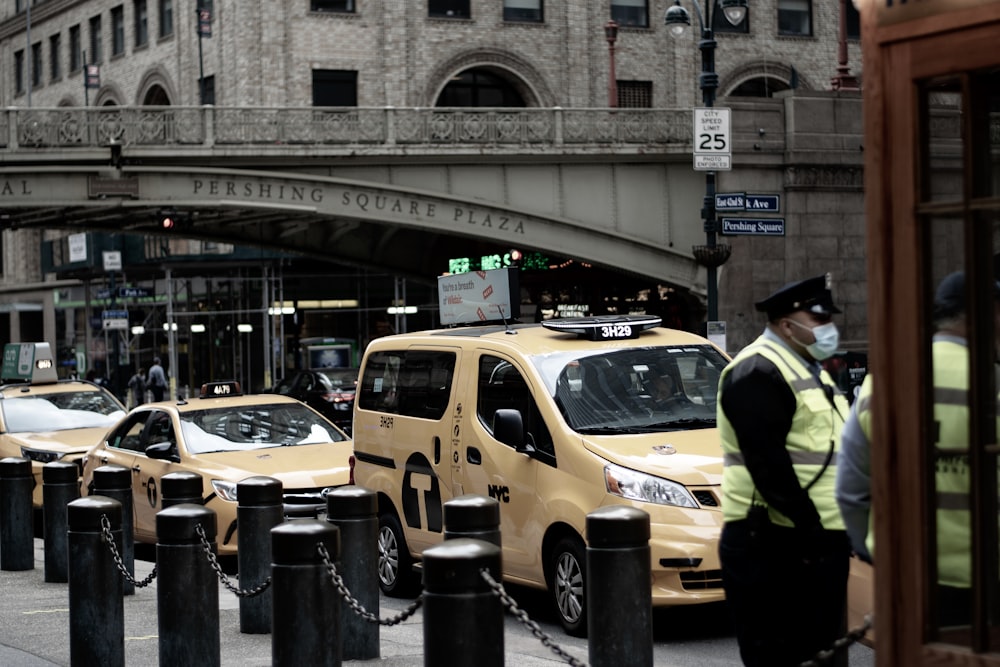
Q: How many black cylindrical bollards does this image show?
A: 12